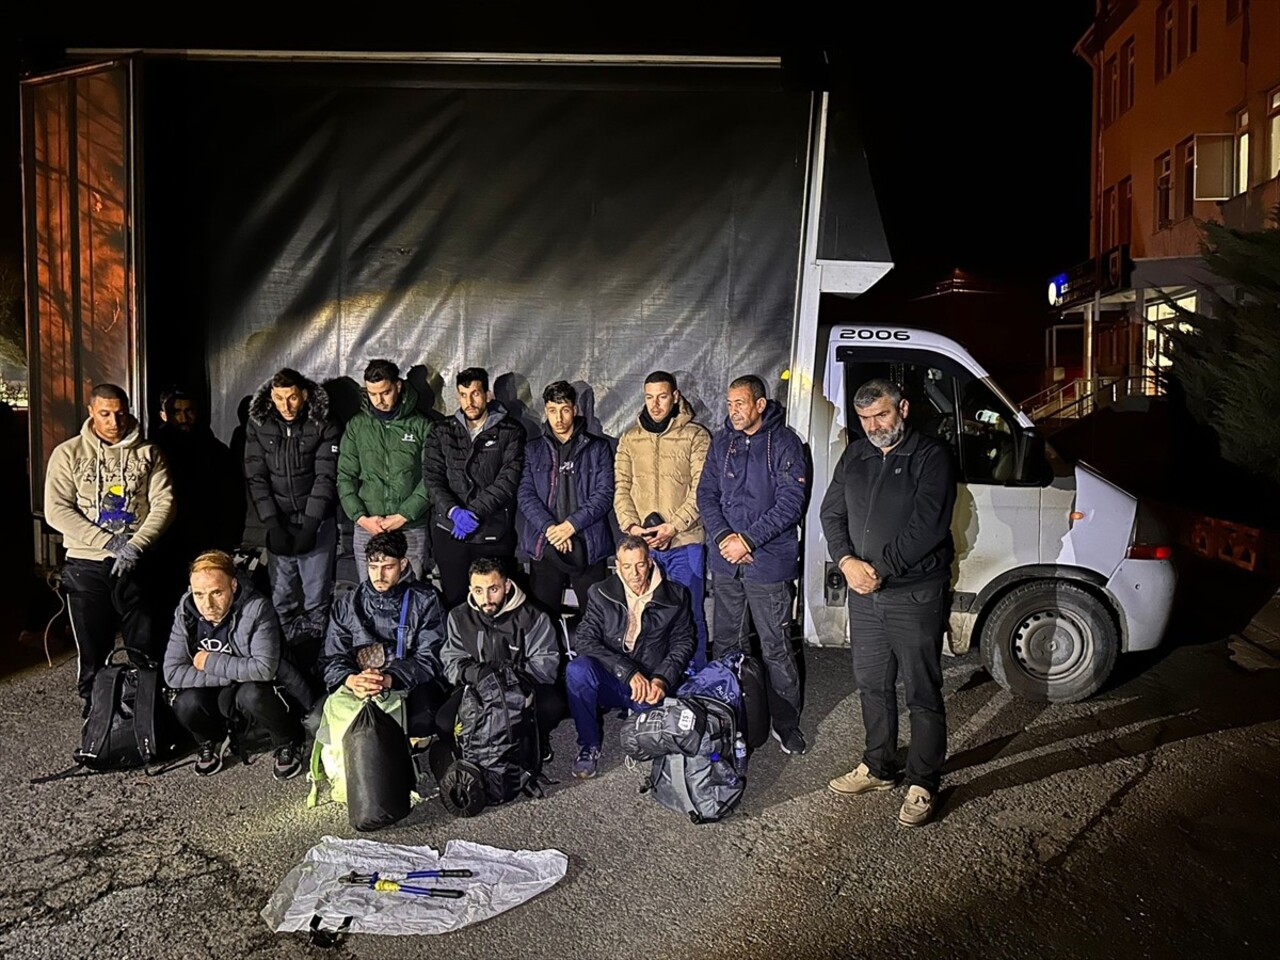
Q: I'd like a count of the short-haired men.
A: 13